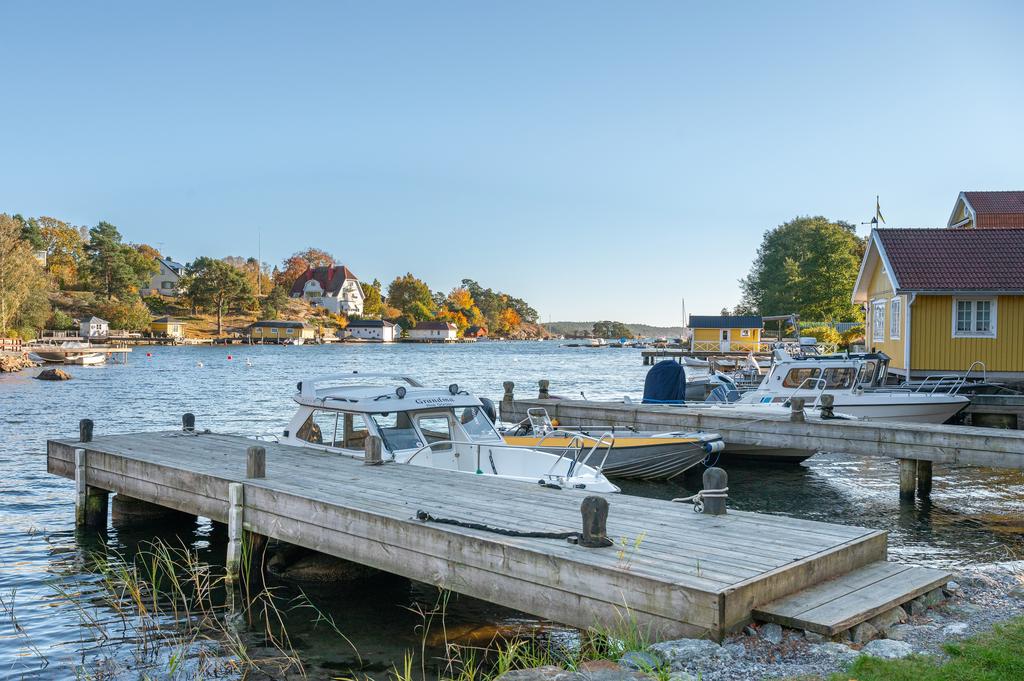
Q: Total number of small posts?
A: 10